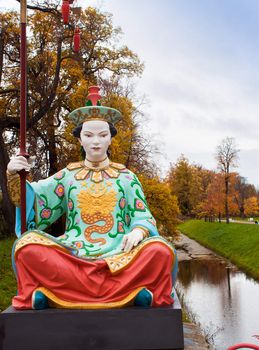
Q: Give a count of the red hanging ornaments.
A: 2